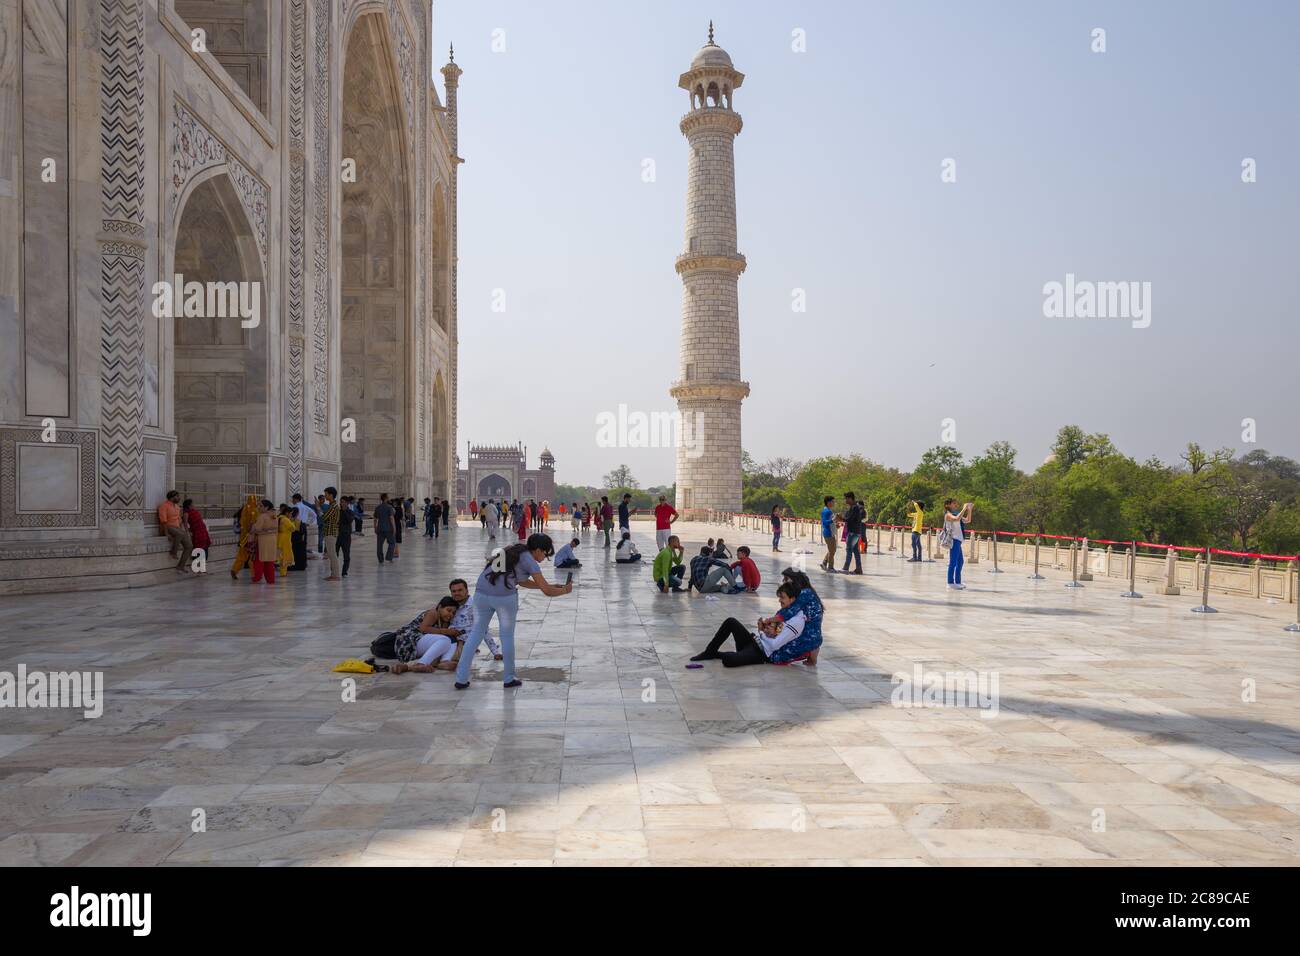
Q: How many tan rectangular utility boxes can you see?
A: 0